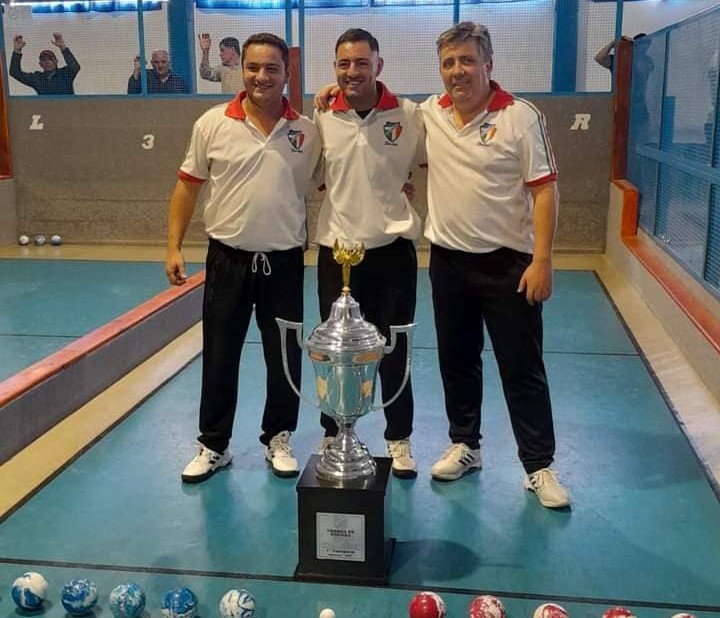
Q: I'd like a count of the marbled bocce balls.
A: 10